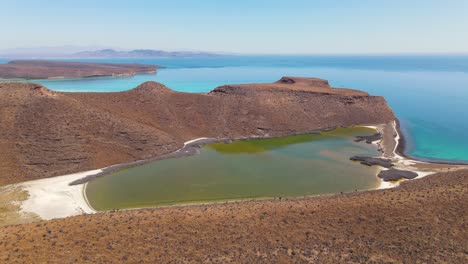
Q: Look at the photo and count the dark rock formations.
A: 3